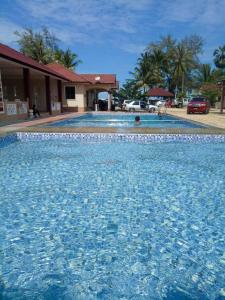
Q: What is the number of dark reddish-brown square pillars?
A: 3